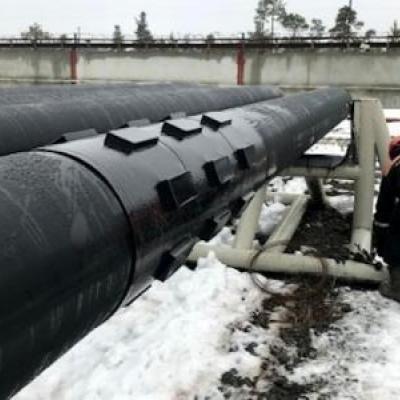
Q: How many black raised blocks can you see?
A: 12